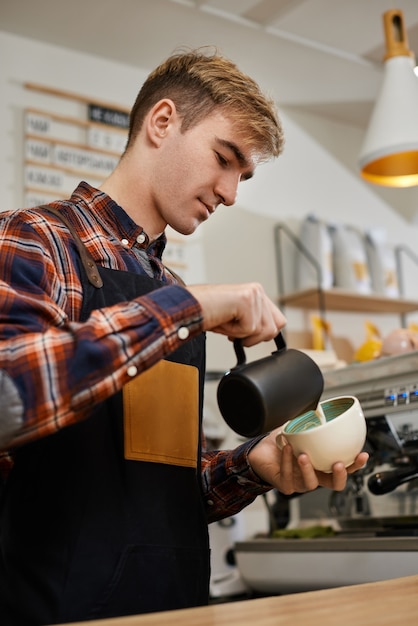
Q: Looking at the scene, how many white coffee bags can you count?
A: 3